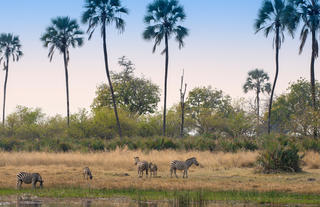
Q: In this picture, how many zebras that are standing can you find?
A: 5